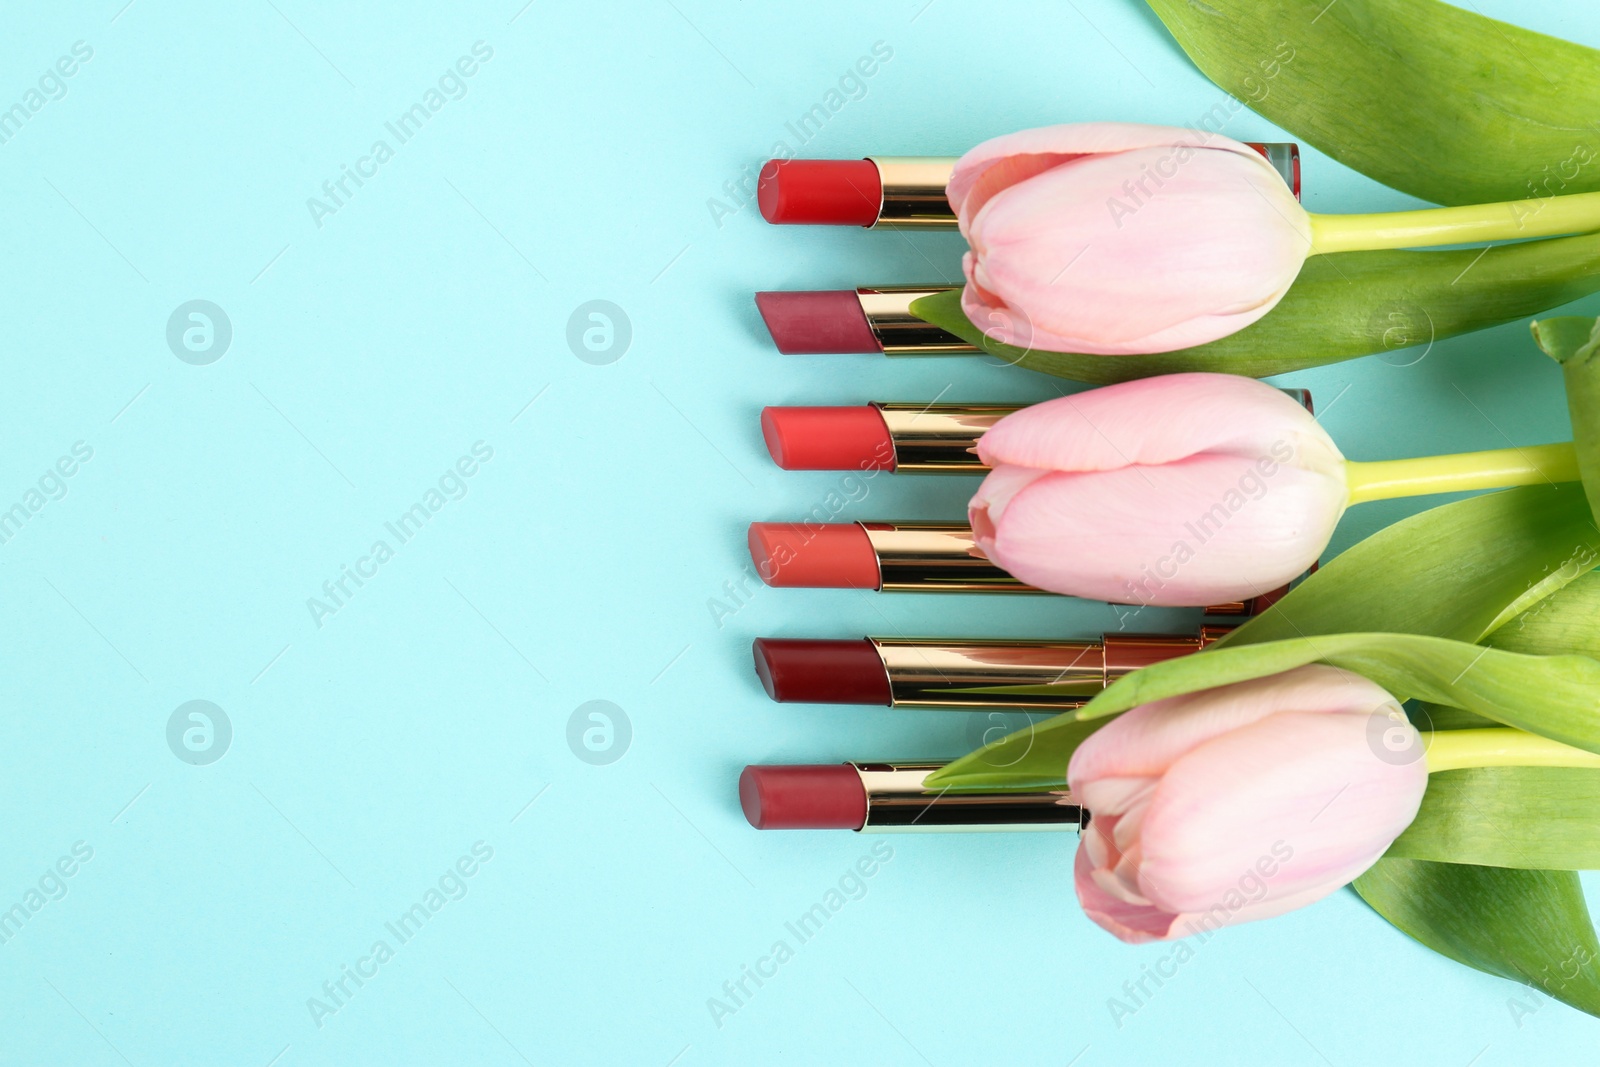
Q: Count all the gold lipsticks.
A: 6